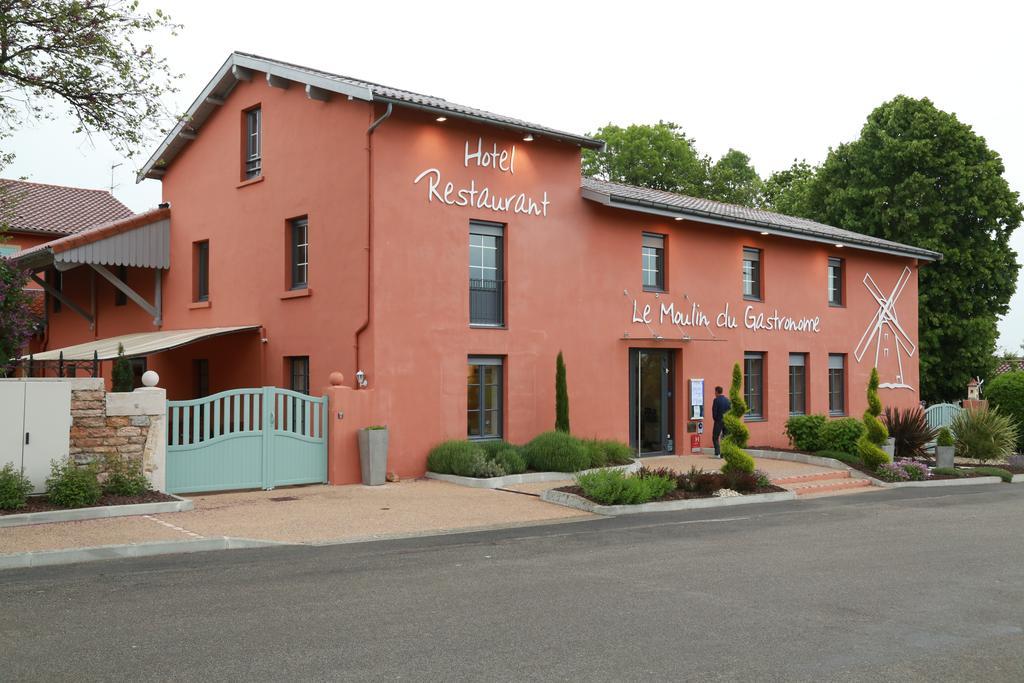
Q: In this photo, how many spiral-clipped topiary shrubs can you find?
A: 2